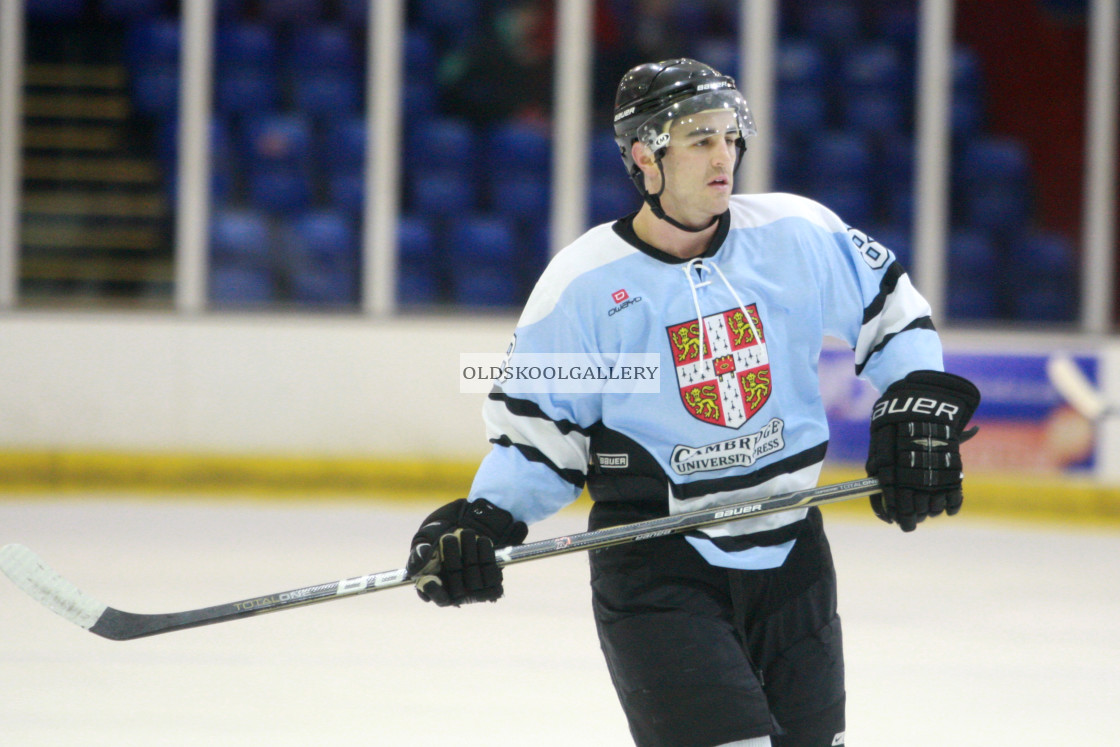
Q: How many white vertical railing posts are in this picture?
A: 7